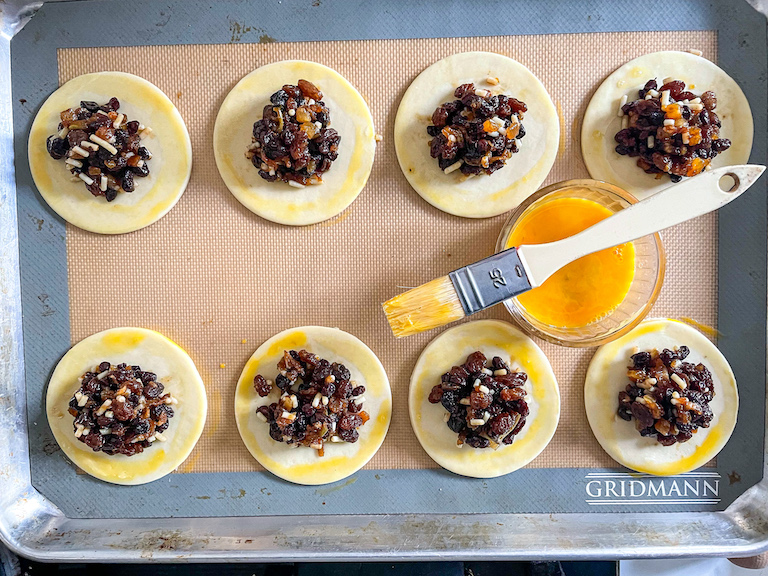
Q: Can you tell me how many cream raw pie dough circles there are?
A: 8